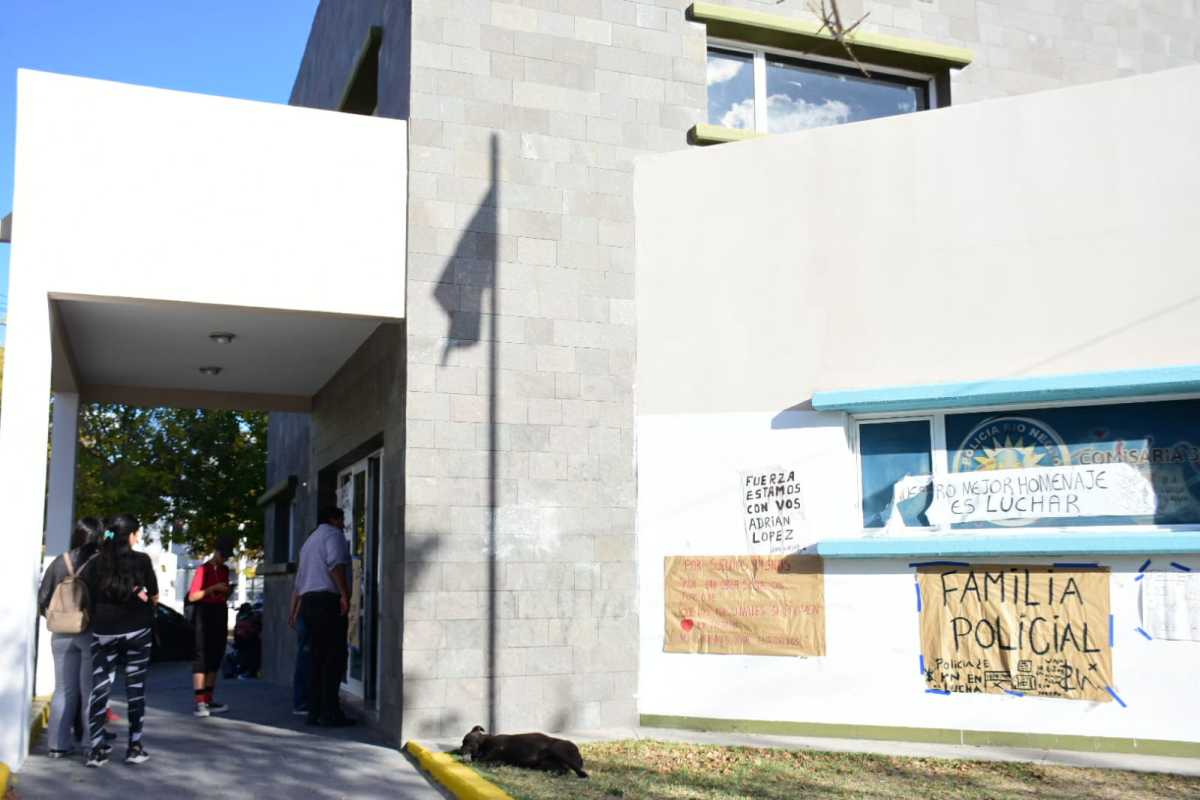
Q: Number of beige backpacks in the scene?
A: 1